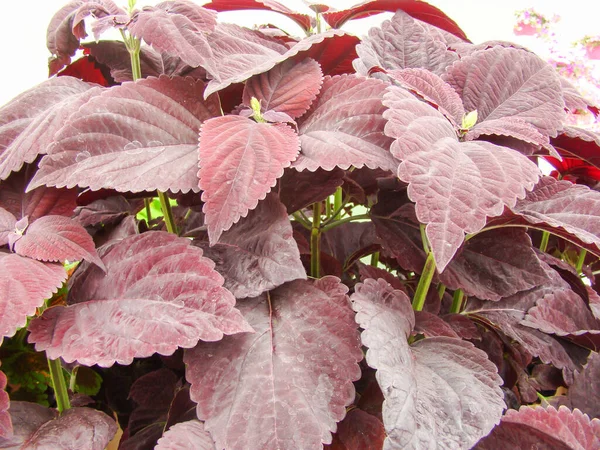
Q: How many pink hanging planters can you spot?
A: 2